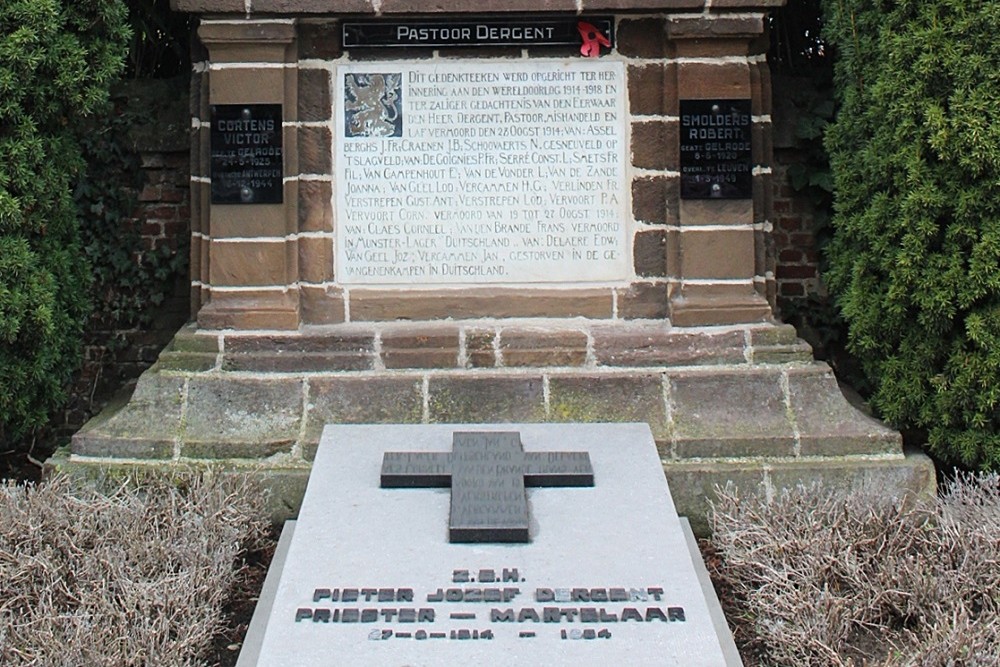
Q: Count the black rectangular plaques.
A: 3